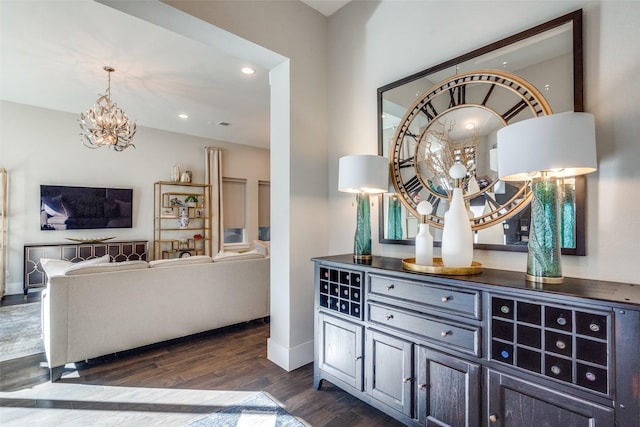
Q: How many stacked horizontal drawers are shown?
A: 2